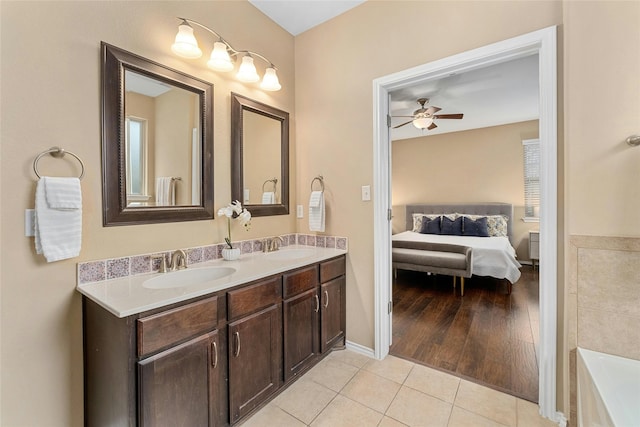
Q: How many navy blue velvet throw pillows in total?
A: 3